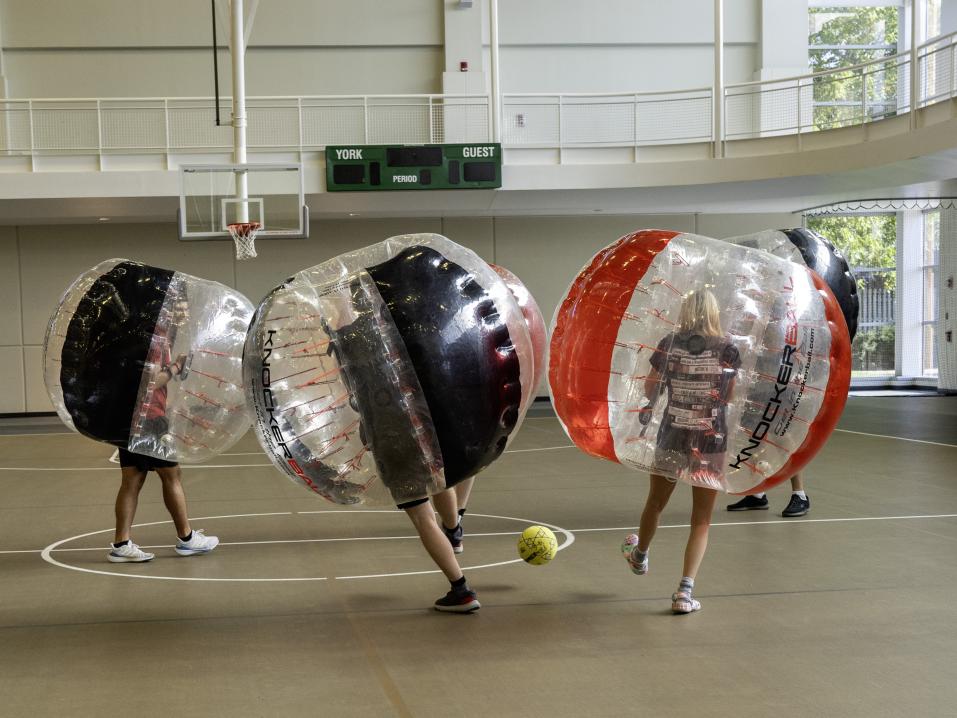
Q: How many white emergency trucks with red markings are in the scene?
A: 0